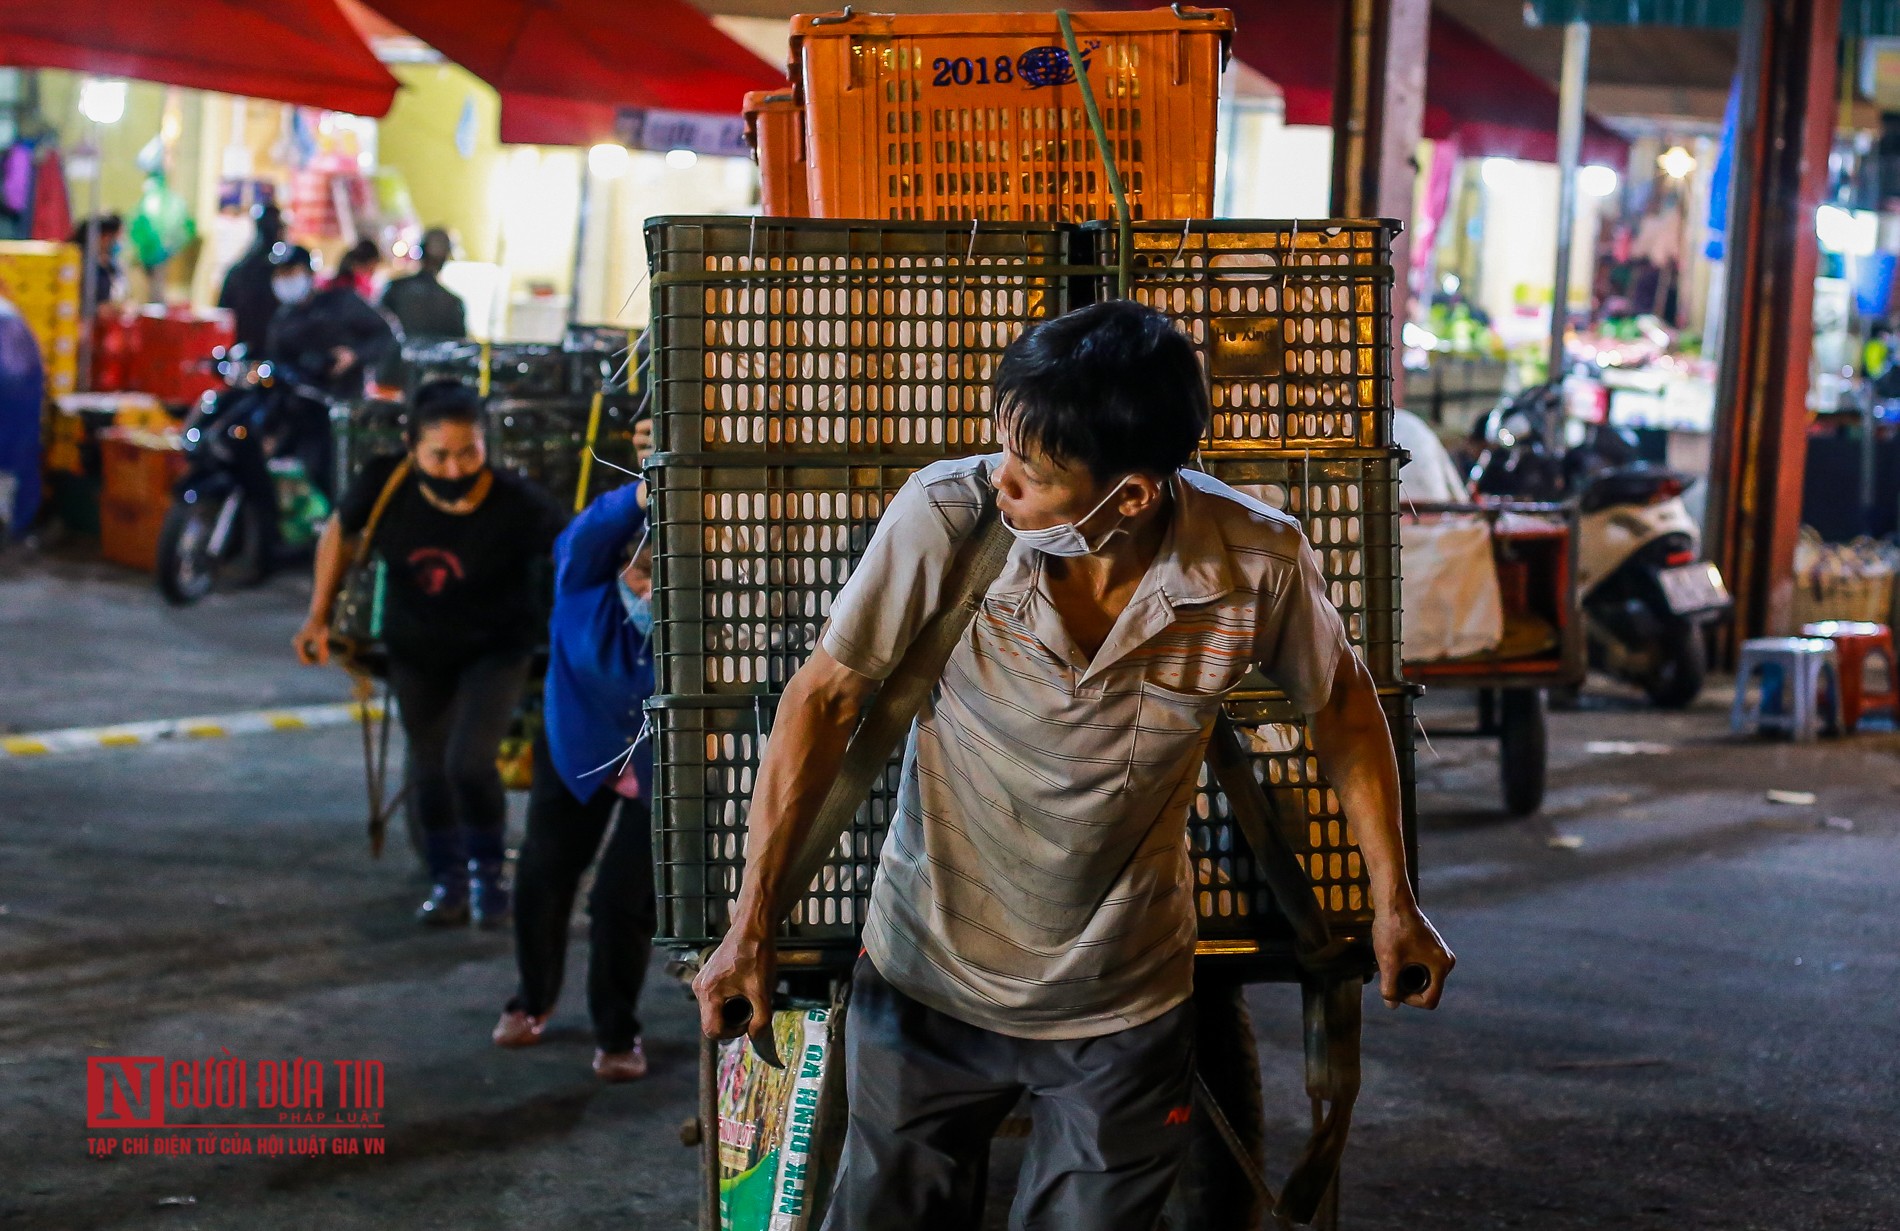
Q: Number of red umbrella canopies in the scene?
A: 3